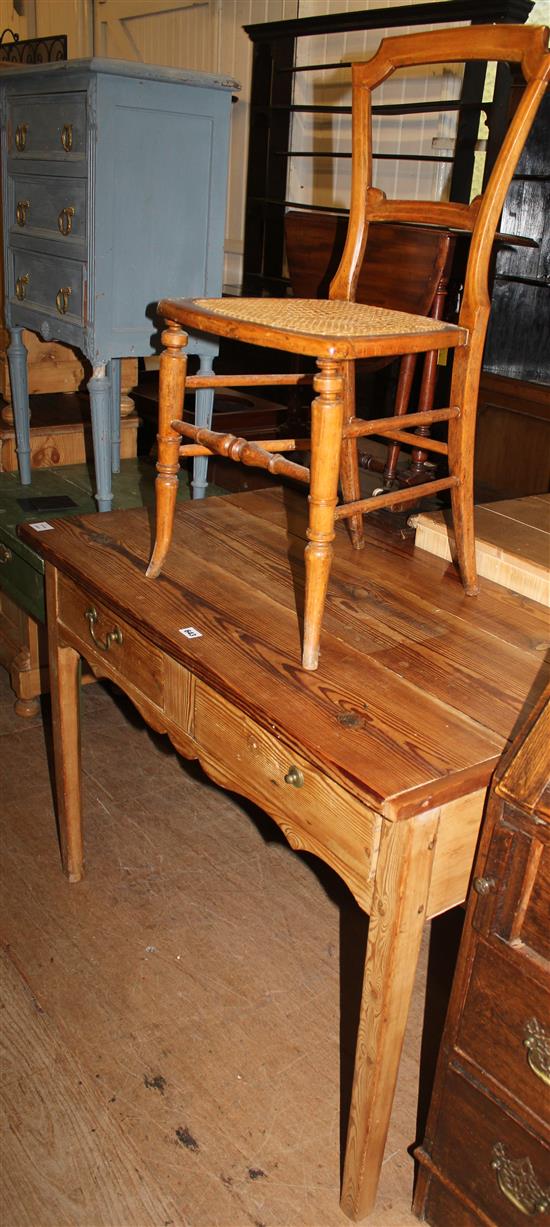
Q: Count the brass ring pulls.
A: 6